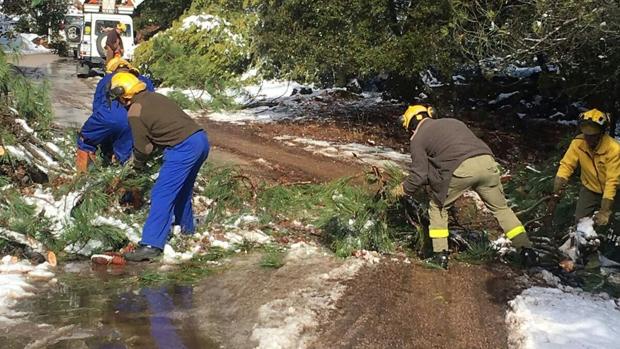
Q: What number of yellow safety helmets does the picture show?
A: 5